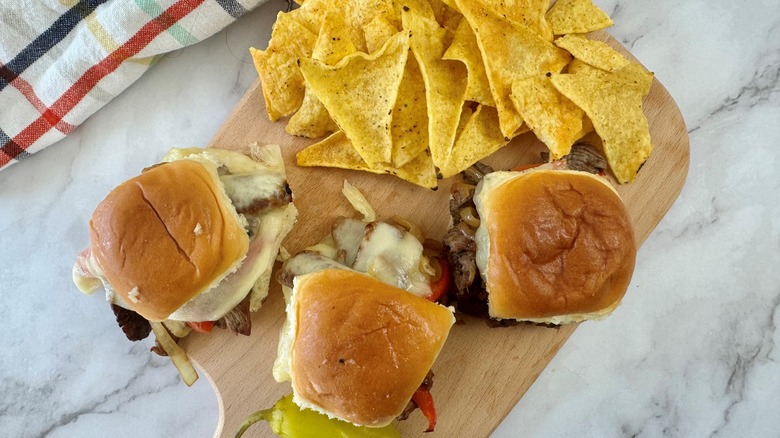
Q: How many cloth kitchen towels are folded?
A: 1